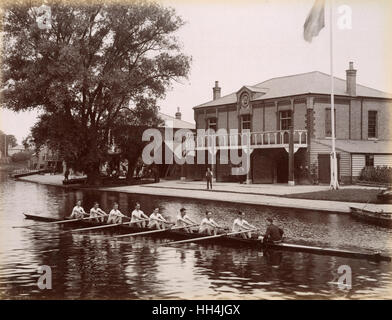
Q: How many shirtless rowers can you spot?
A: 0